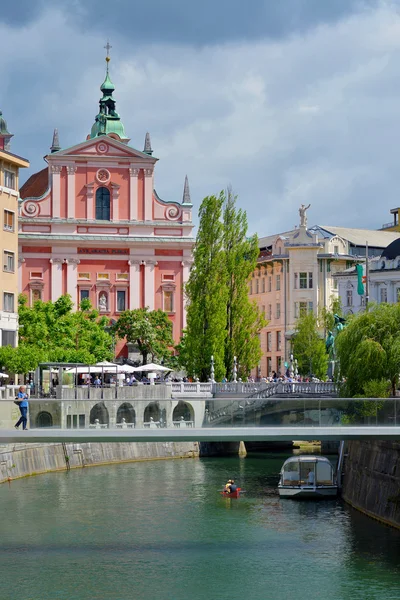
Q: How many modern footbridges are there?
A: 1